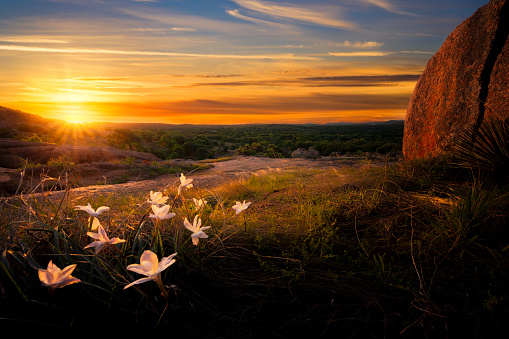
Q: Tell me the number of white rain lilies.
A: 10